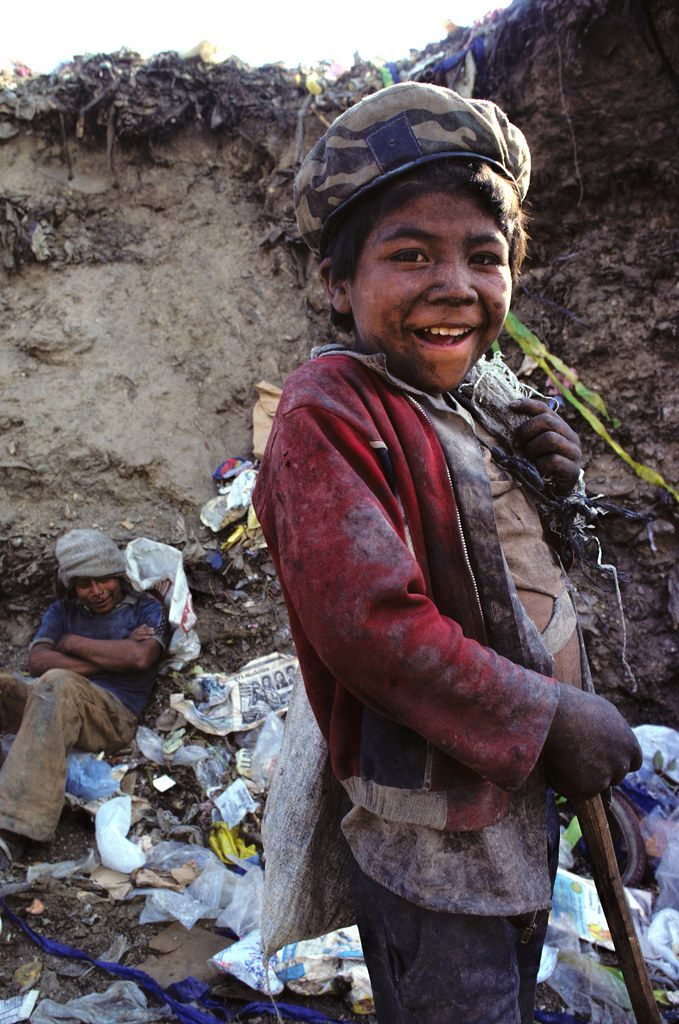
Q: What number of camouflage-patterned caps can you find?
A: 1